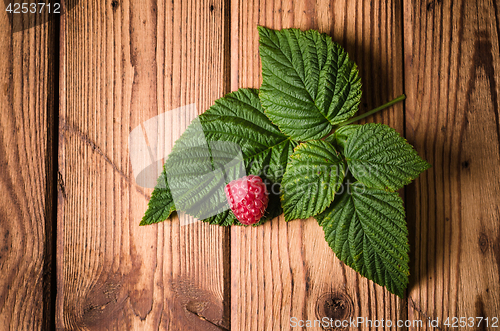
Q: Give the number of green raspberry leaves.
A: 5